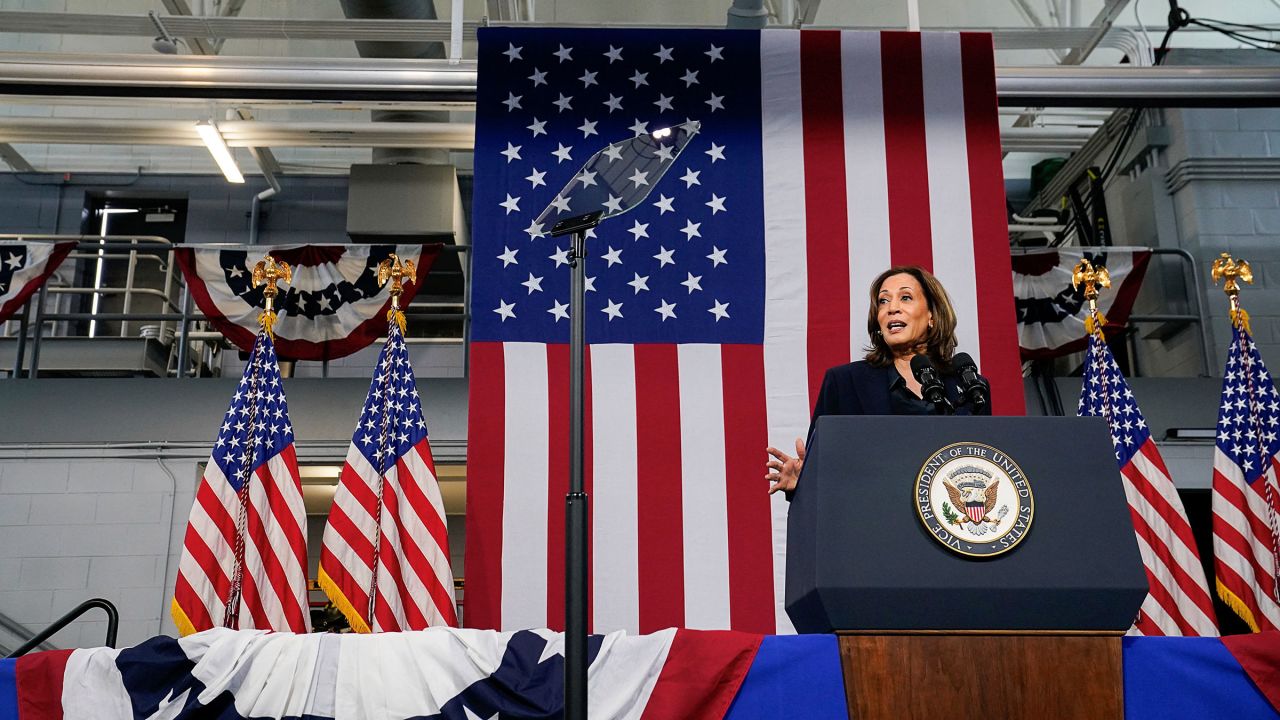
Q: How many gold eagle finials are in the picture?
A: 4